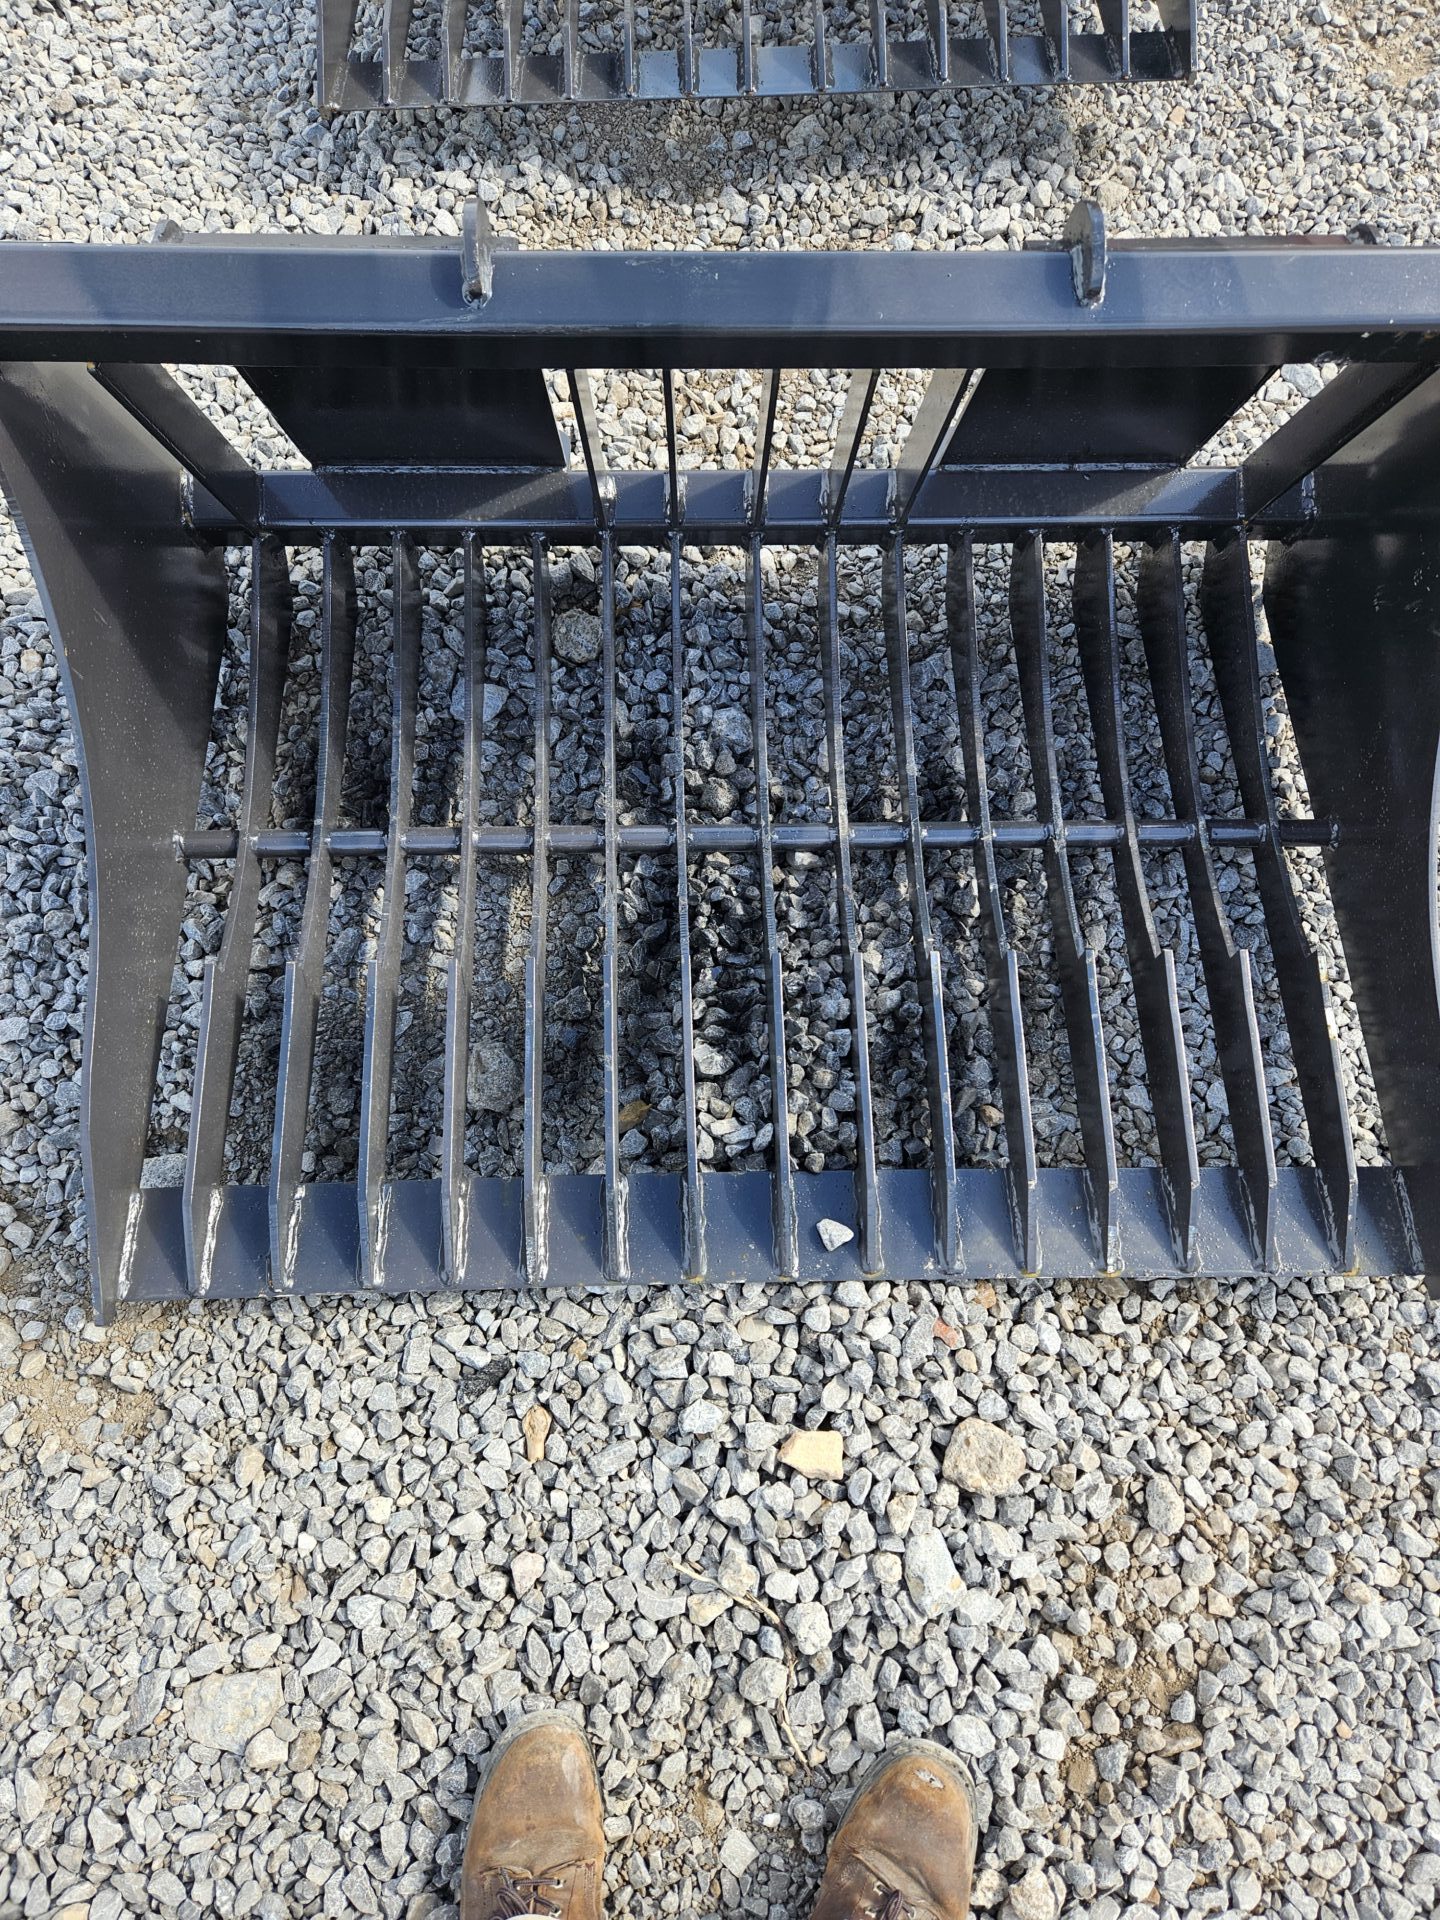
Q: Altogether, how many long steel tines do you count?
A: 15